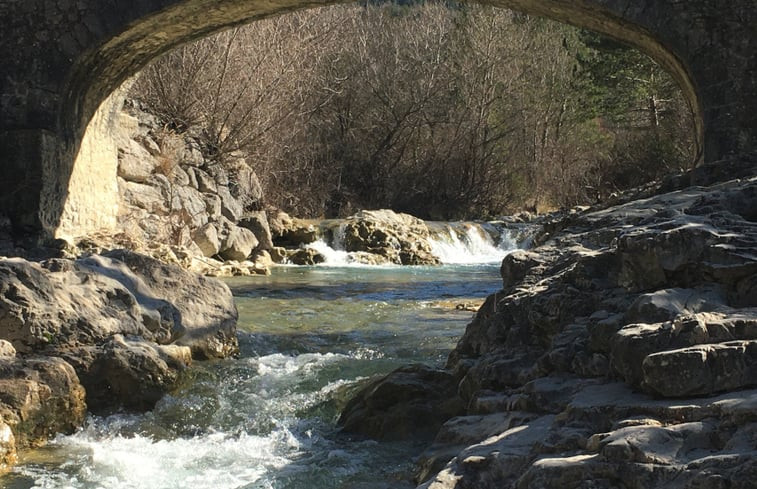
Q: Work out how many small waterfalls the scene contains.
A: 2